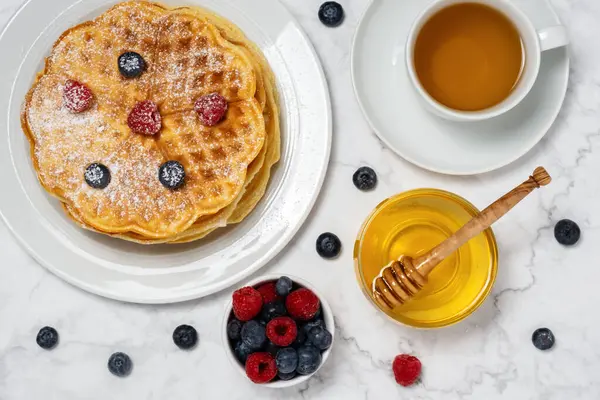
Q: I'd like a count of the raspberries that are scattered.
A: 1